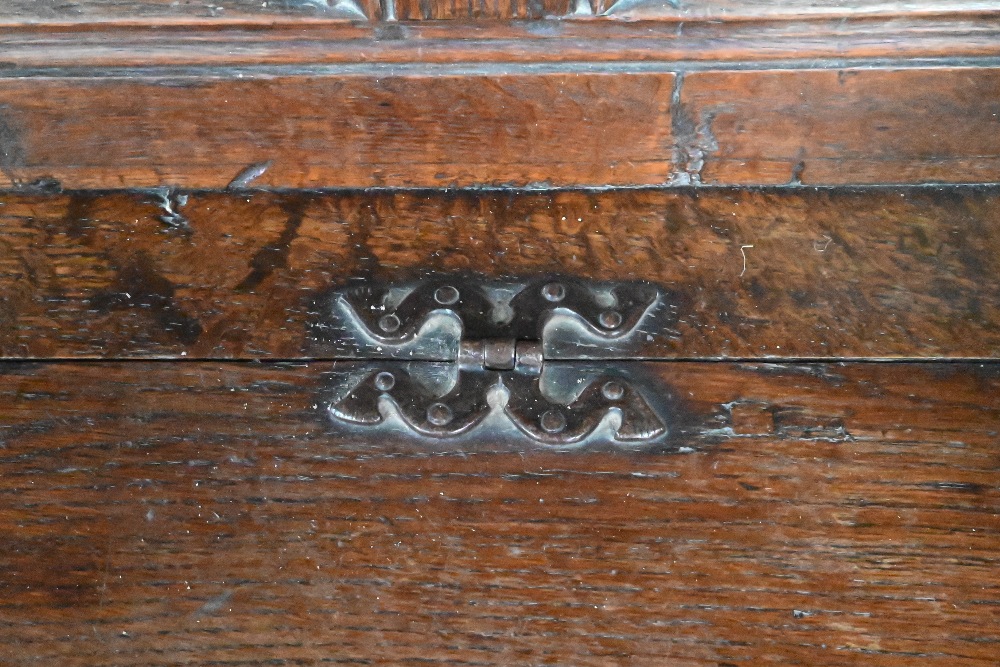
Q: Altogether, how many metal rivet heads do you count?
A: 8